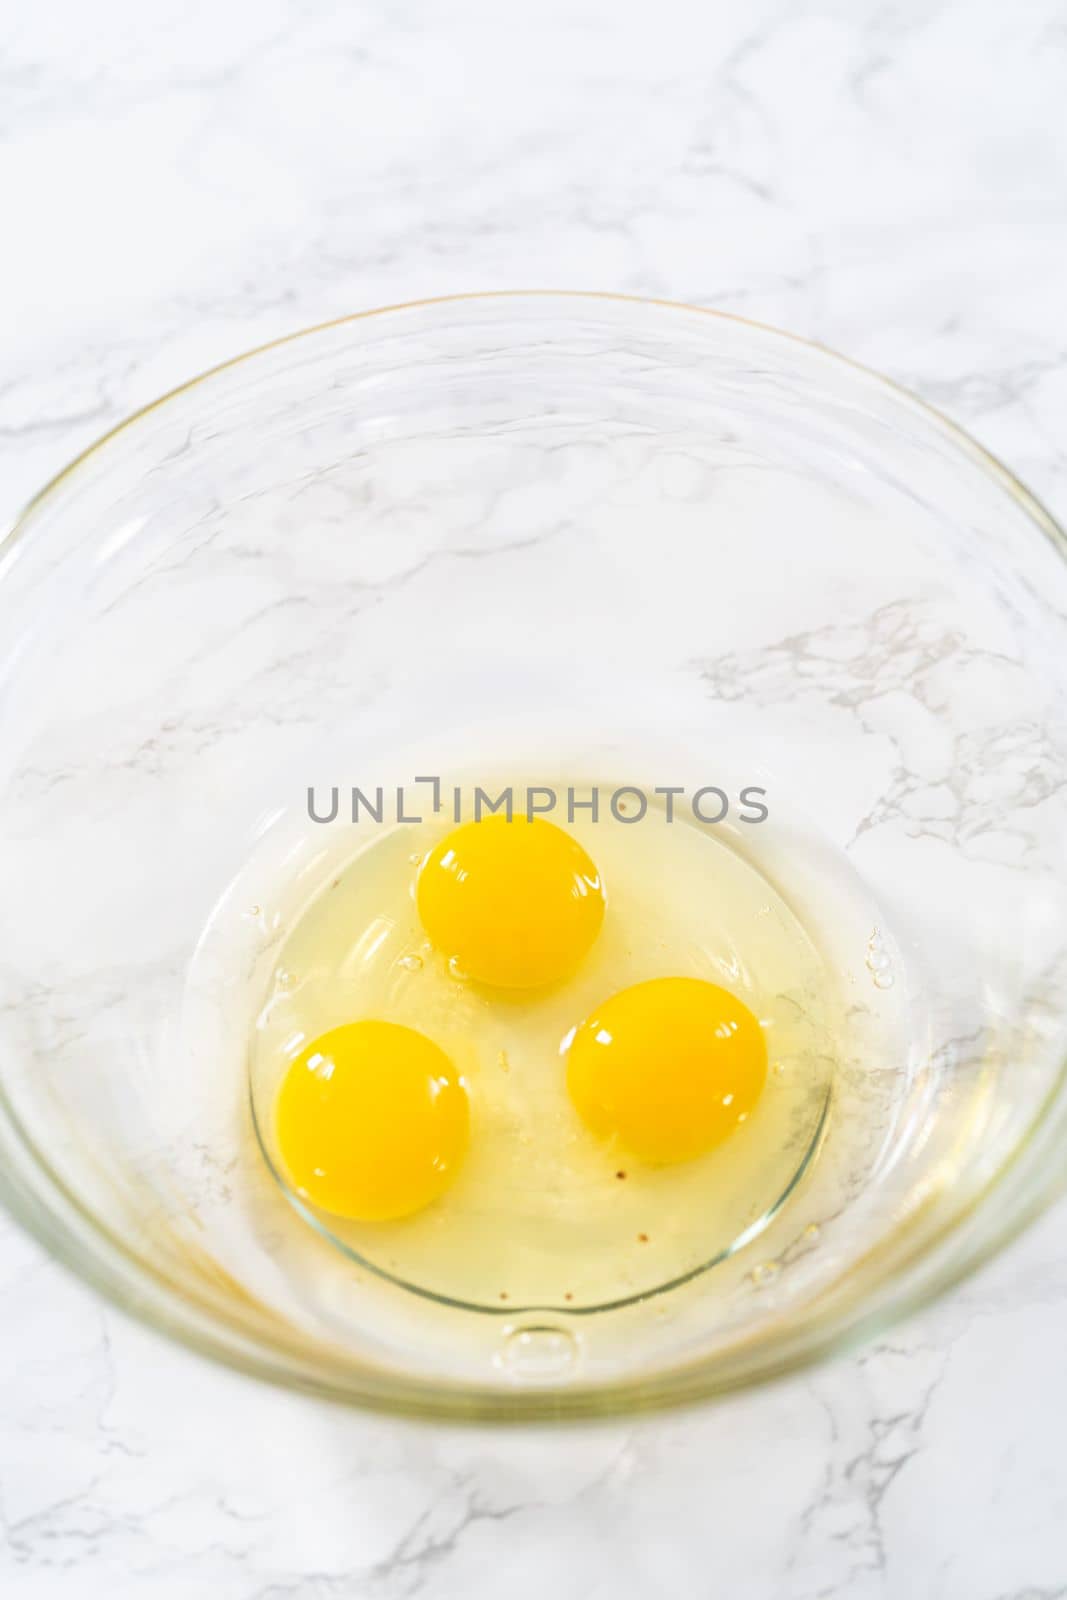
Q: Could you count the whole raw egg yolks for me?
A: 3